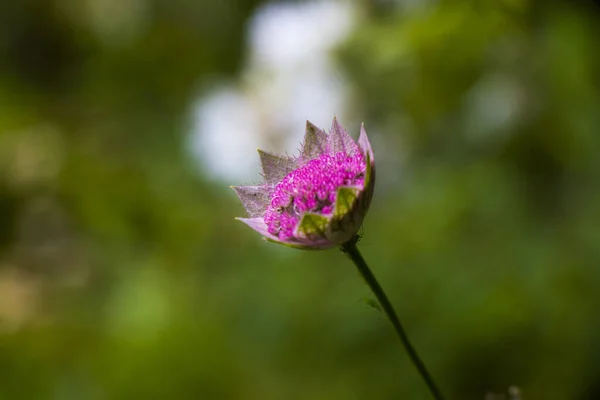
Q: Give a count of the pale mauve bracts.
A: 6